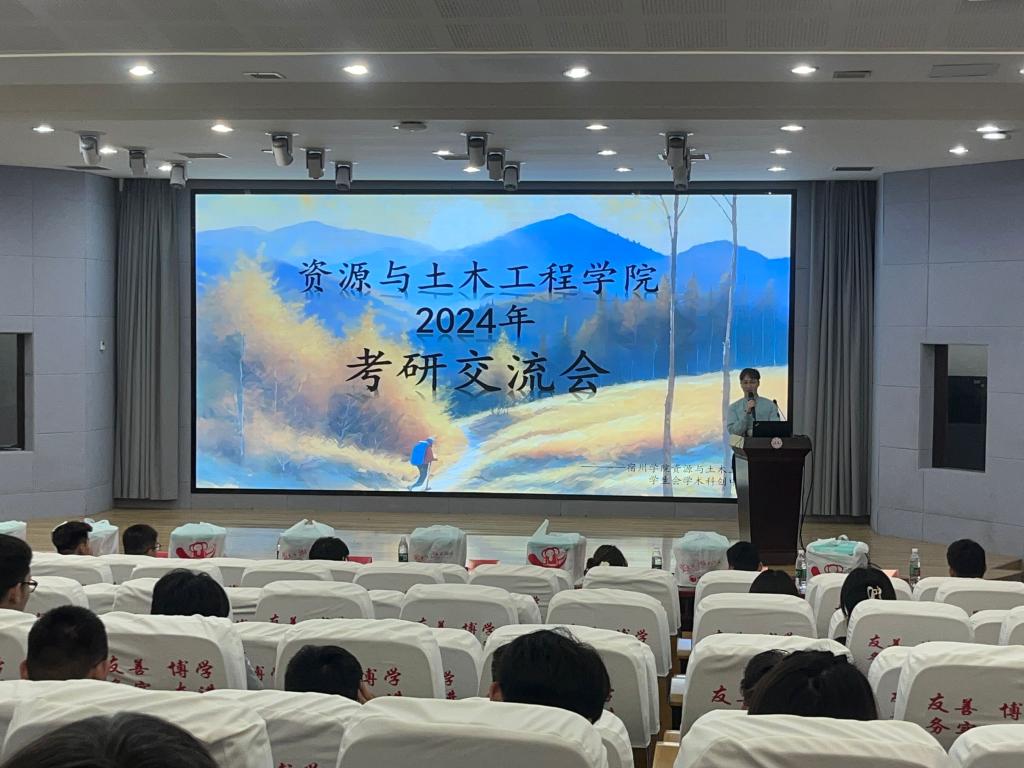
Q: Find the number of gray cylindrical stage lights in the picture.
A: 11